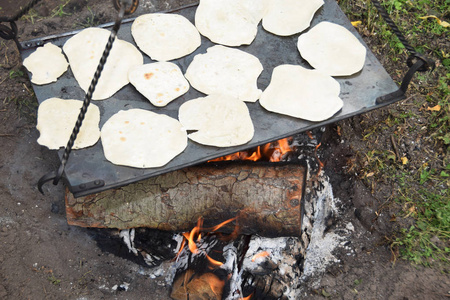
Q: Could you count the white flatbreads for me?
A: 12